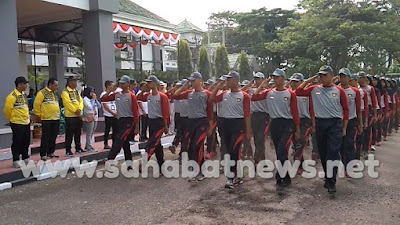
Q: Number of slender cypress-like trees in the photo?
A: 4